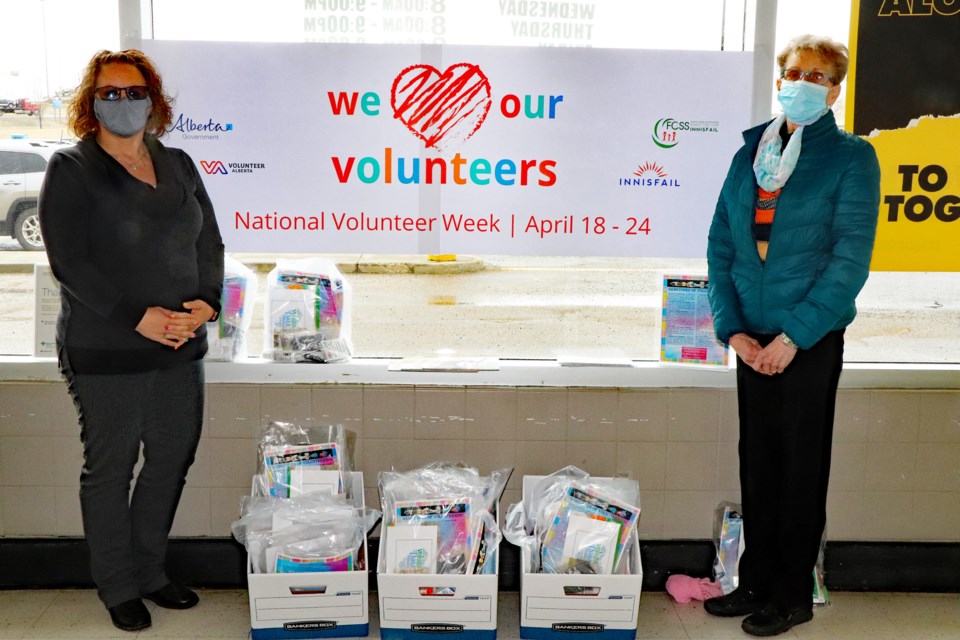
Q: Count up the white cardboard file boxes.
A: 3